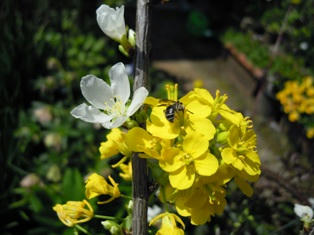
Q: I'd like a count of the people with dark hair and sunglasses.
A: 0